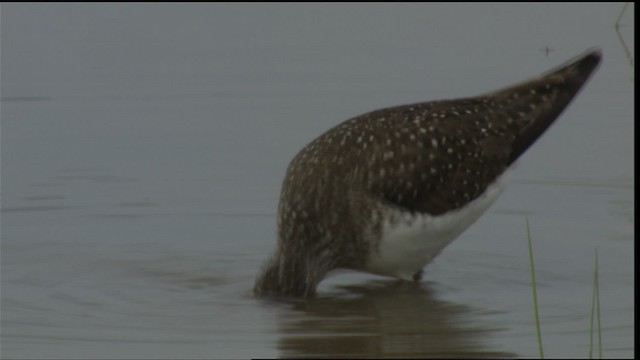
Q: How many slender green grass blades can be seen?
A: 3